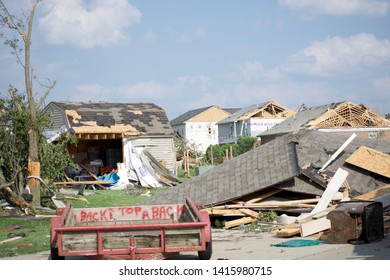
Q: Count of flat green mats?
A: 1